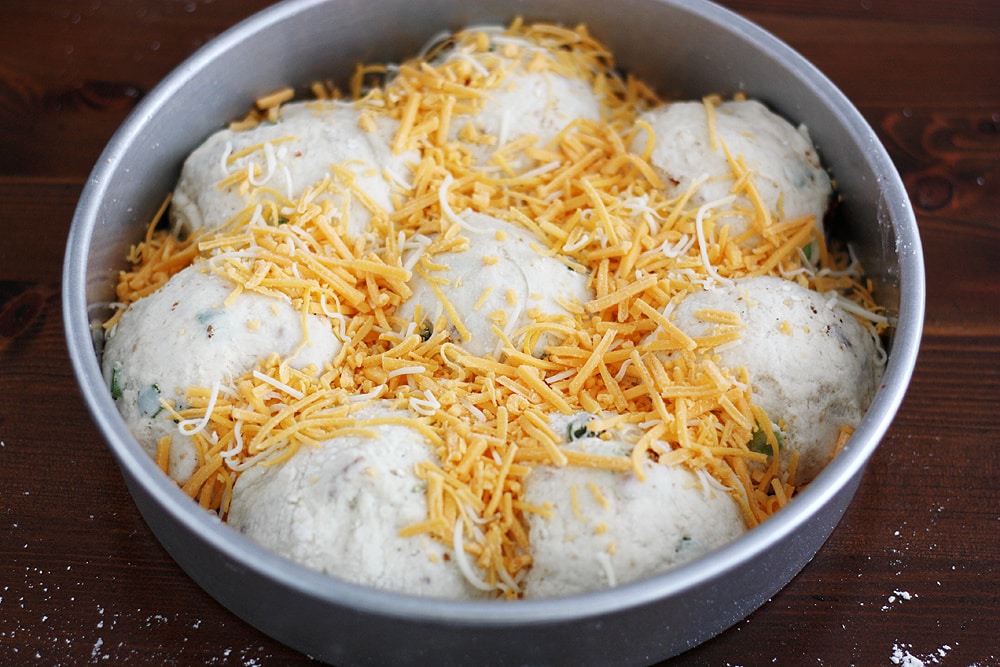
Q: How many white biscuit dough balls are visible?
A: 8